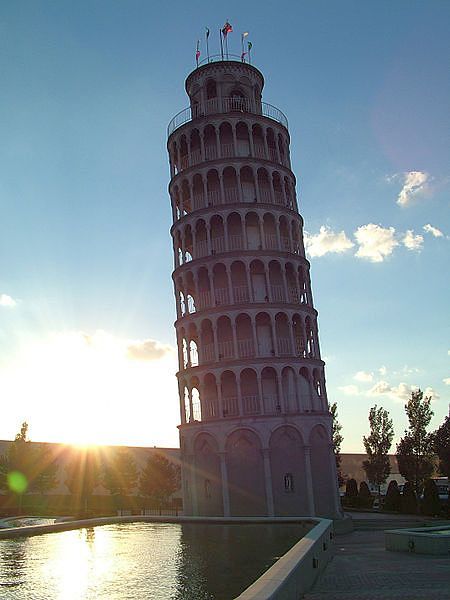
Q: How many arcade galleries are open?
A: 6